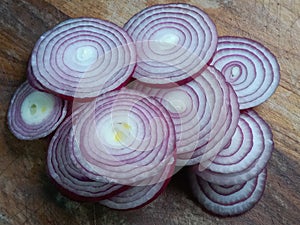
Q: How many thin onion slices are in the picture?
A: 10